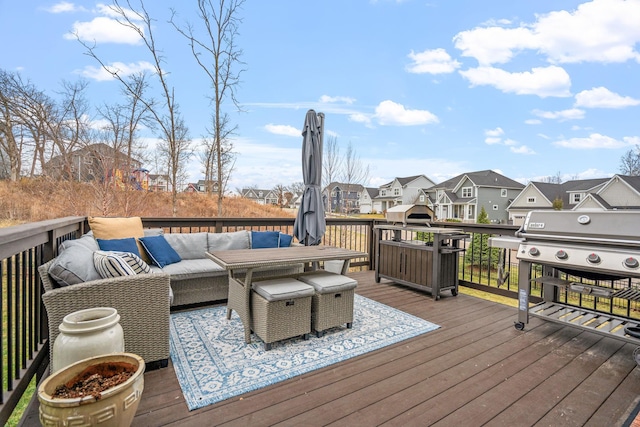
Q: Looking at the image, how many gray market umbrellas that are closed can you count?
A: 1